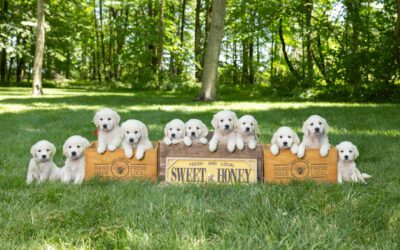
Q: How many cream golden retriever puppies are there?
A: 11